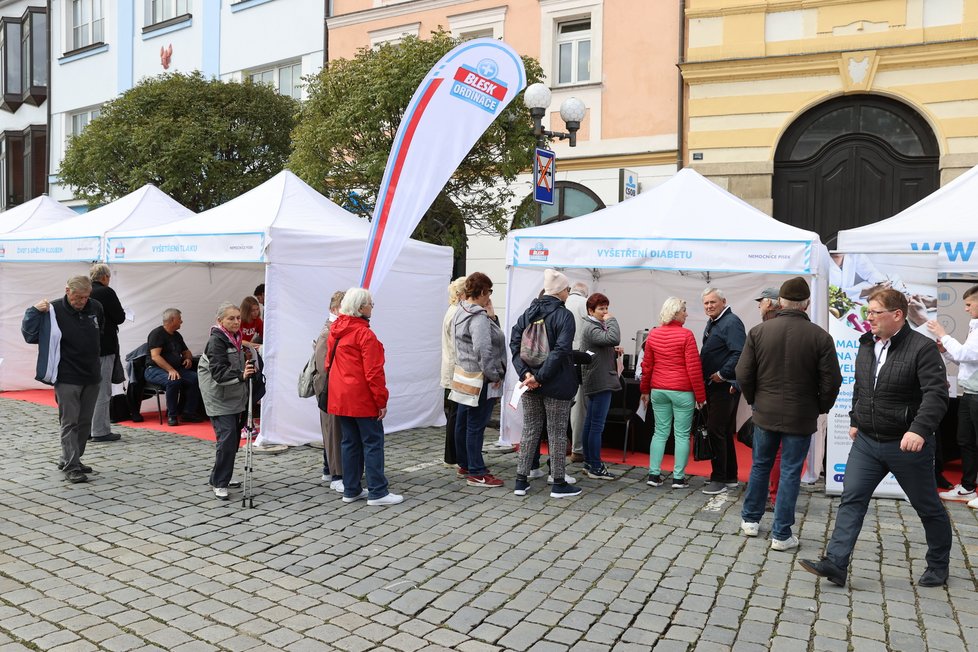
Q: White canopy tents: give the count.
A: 5